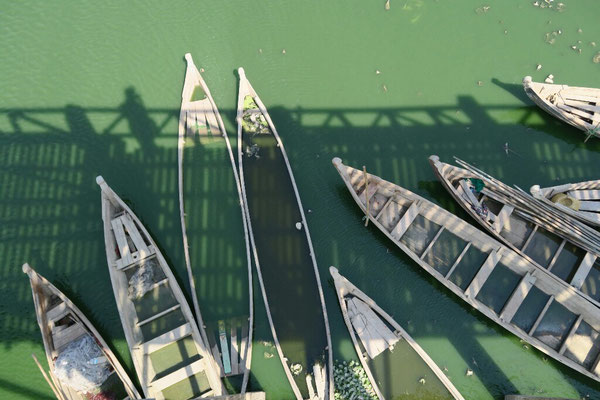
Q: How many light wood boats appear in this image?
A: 9